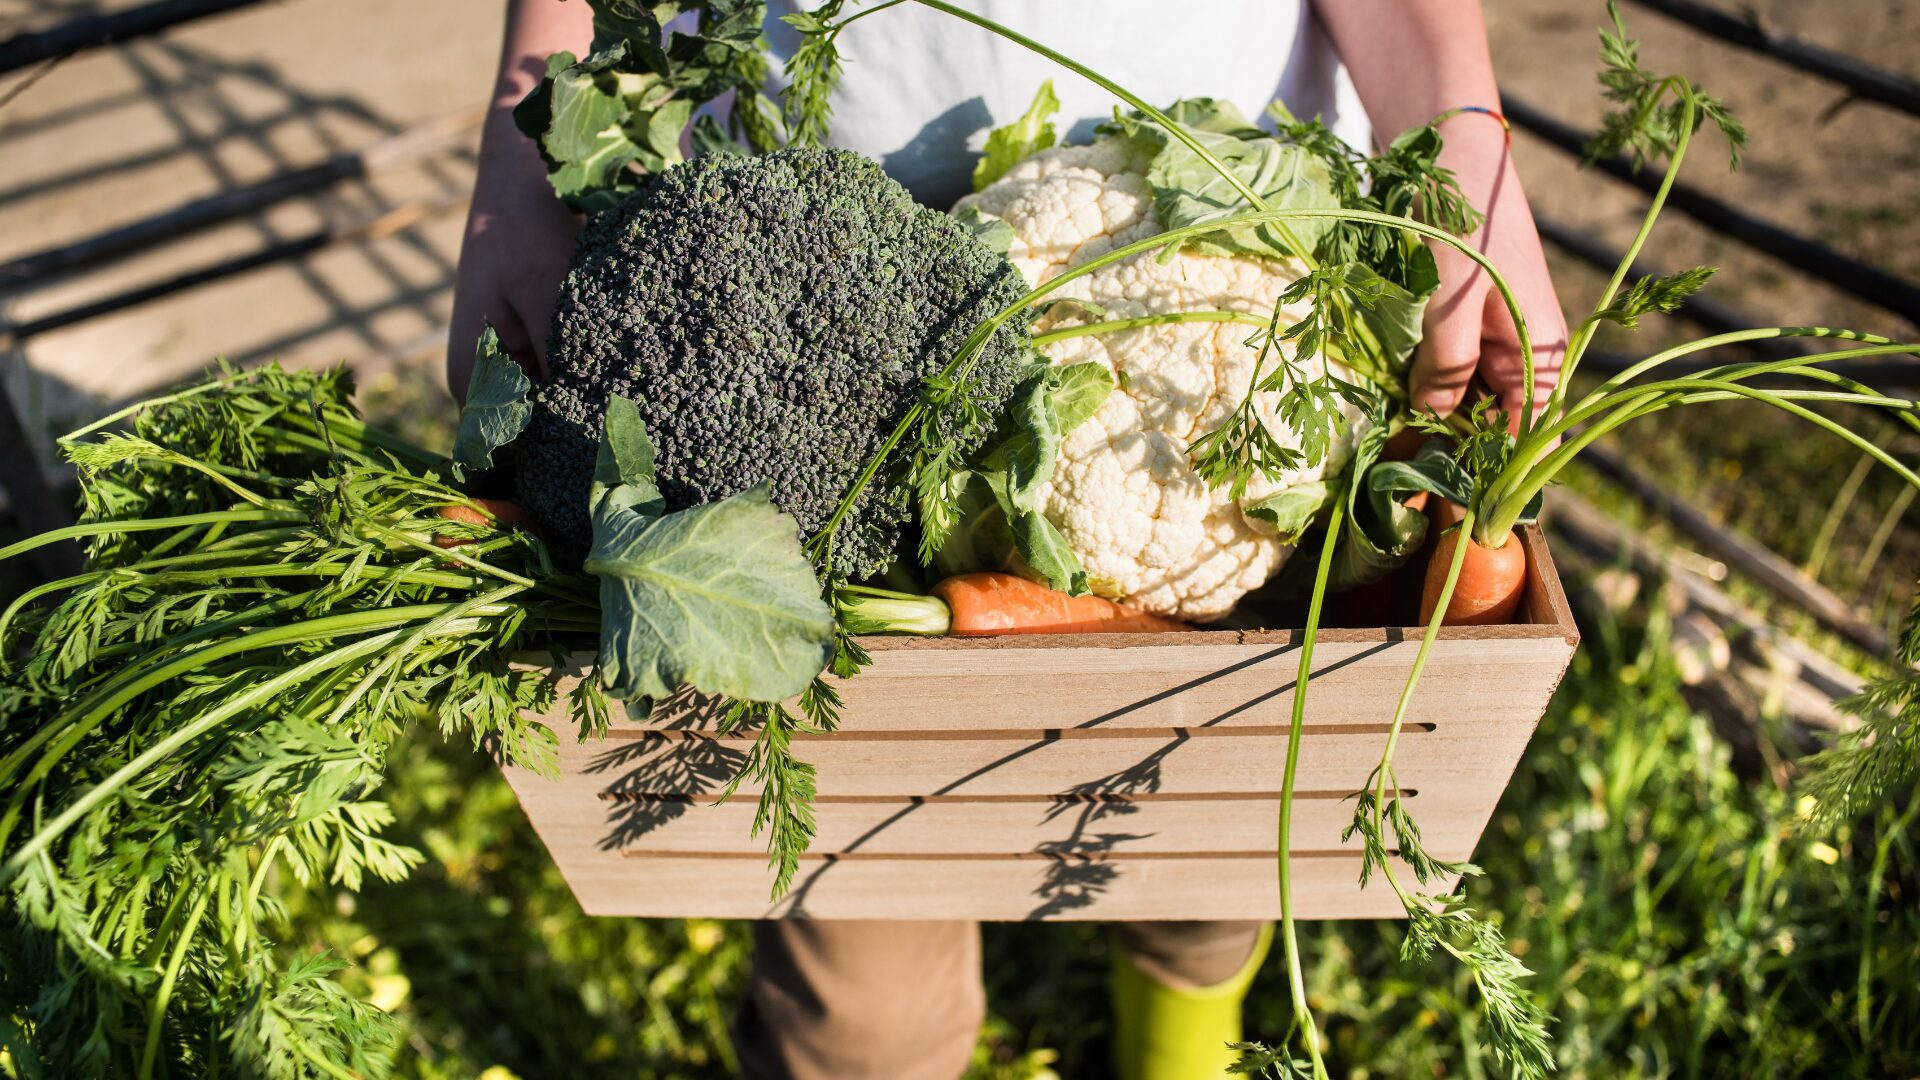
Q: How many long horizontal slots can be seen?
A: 3